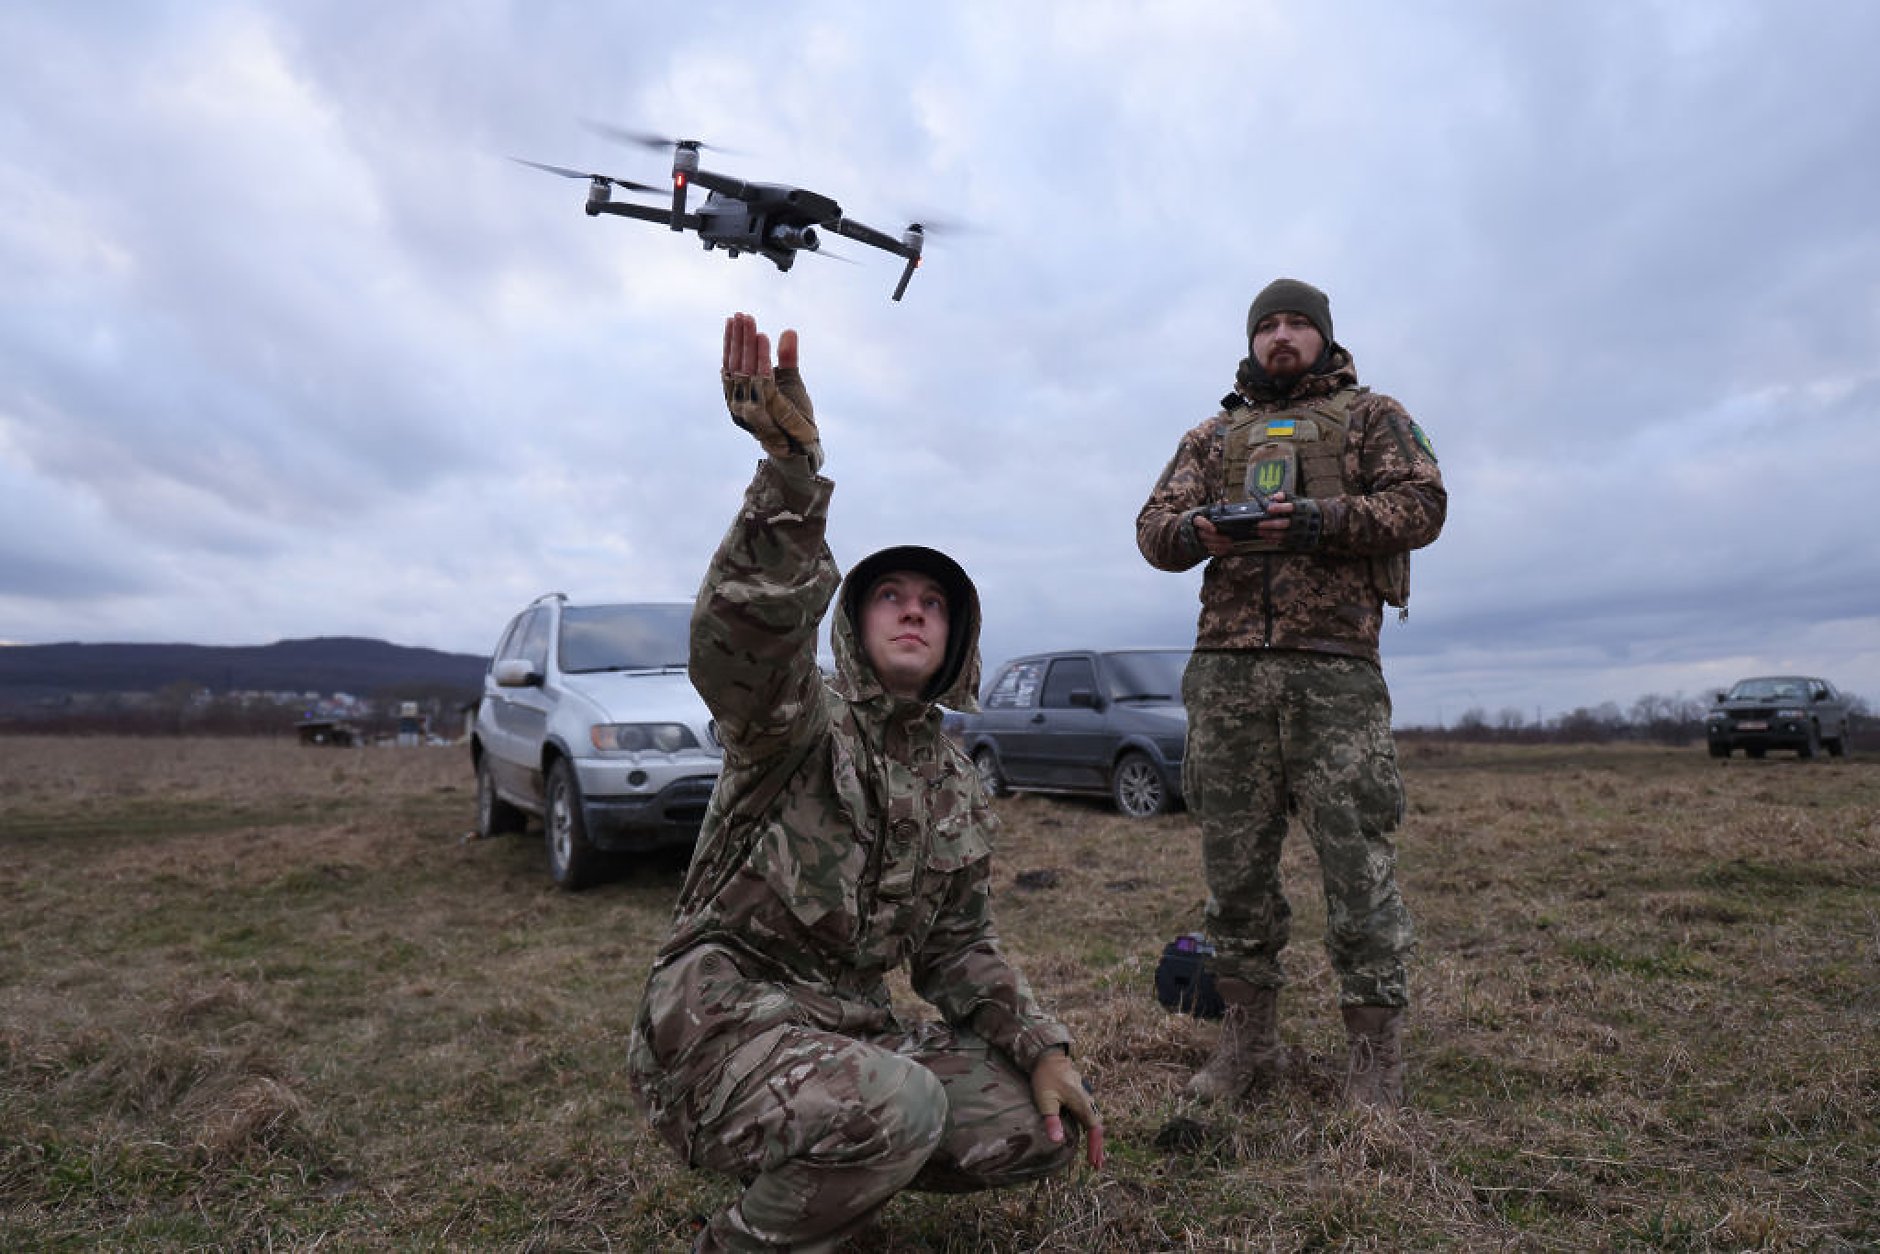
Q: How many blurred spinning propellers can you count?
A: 4